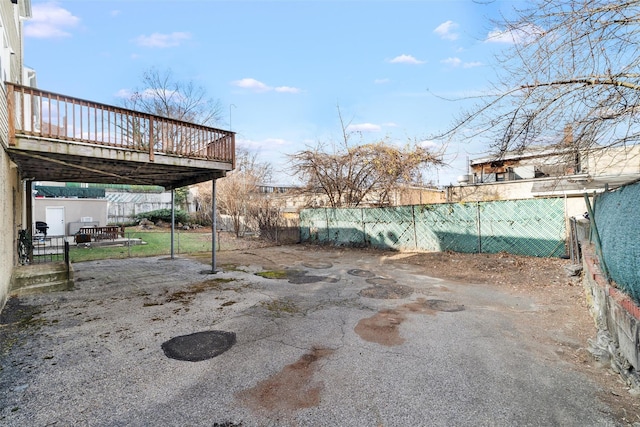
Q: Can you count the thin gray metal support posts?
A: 2